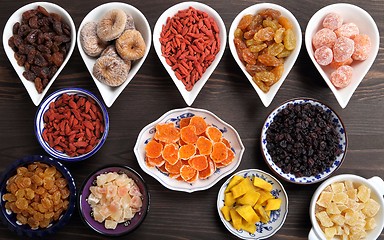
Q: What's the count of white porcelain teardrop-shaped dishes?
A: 5